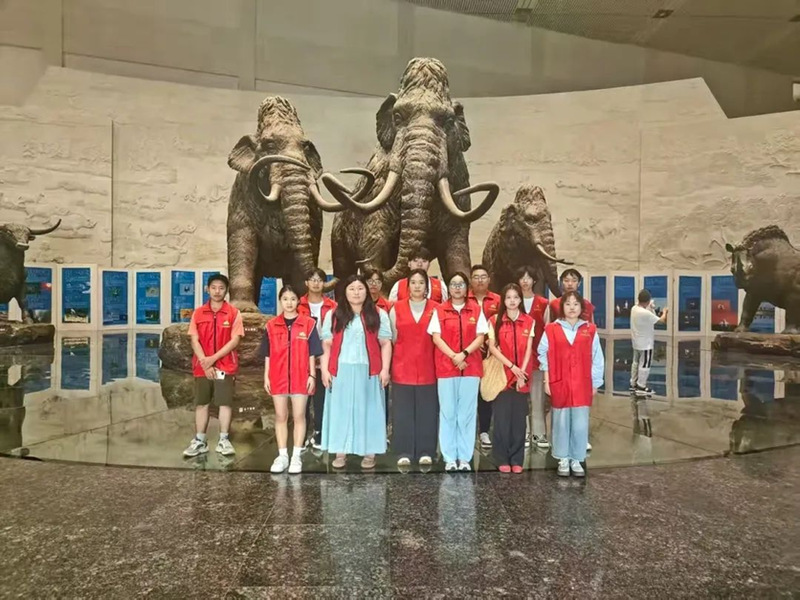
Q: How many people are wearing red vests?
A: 13